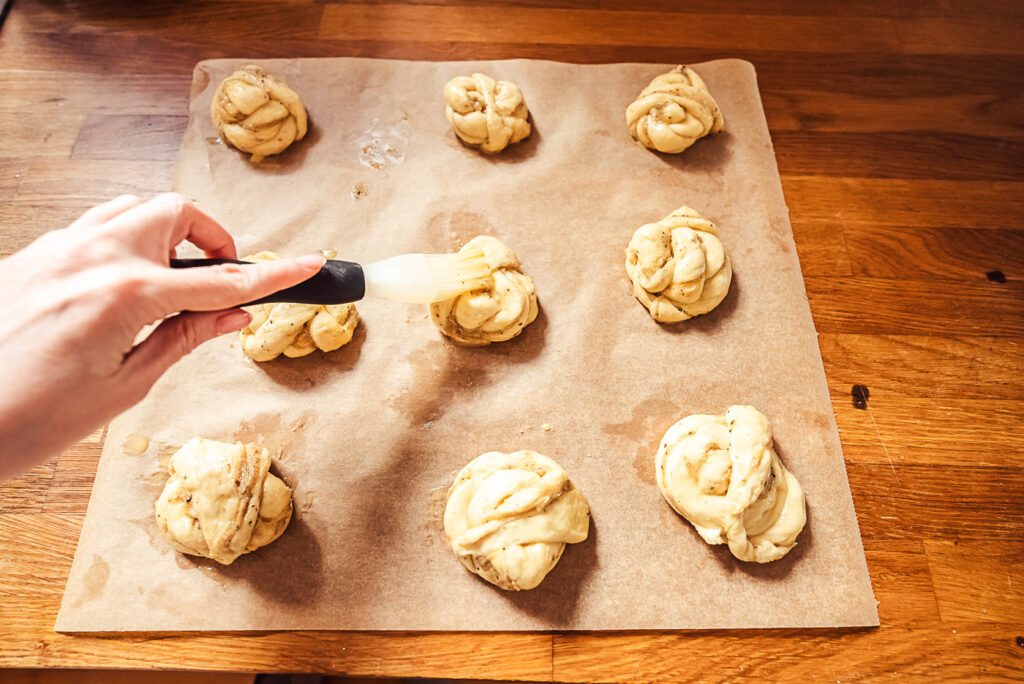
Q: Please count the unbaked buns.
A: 9